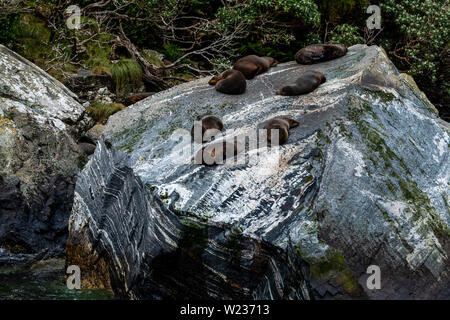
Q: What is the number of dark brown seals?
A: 7